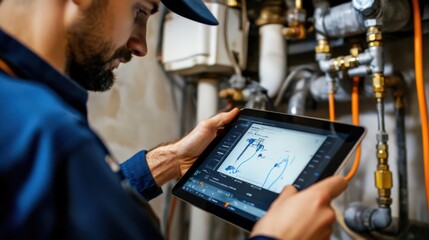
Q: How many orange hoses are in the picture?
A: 3